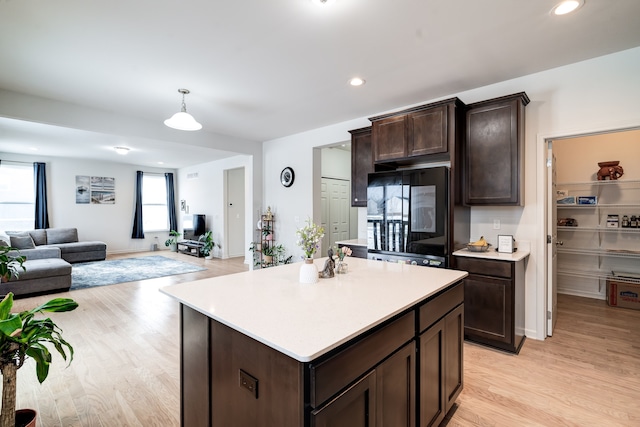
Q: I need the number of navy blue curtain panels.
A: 3